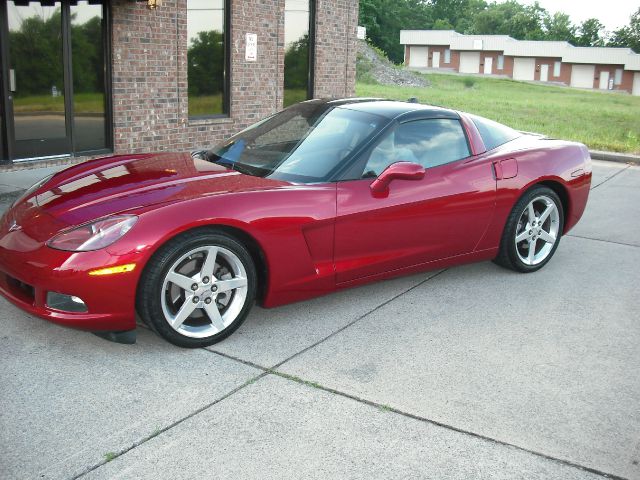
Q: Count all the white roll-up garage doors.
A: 5